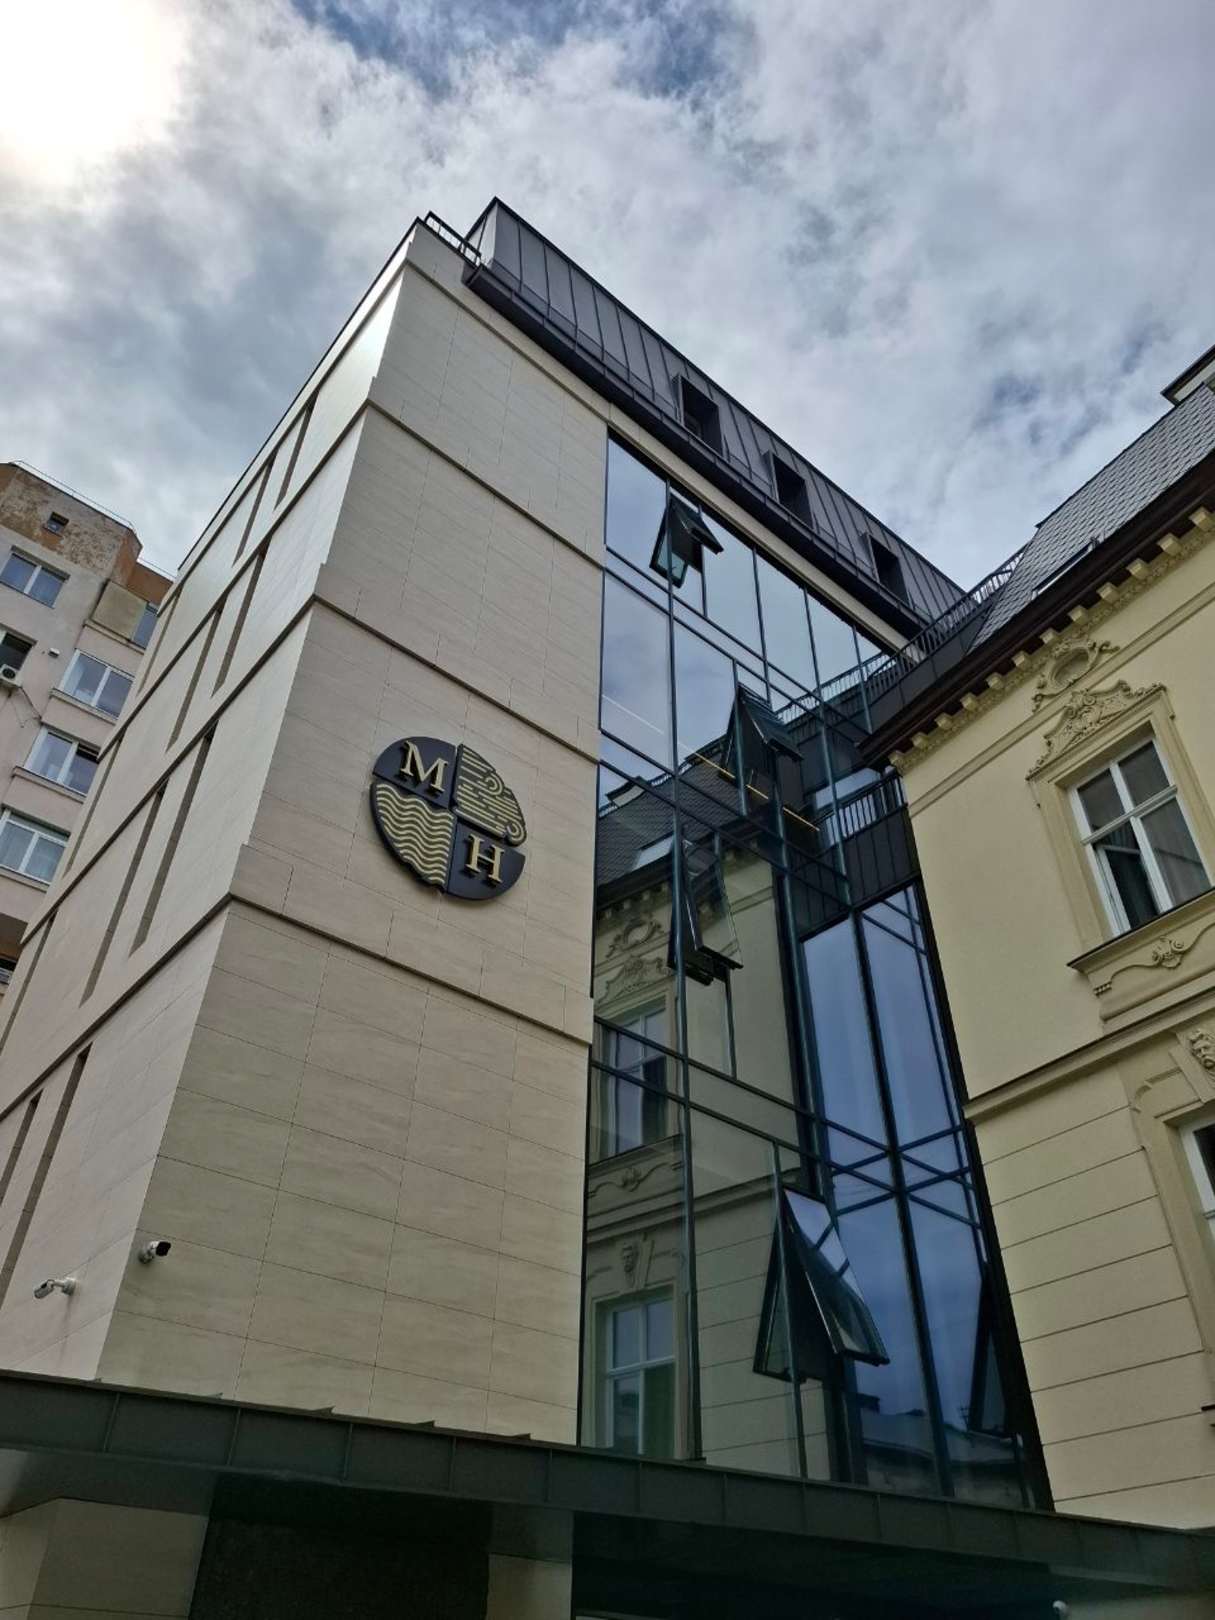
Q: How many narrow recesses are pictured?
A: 11